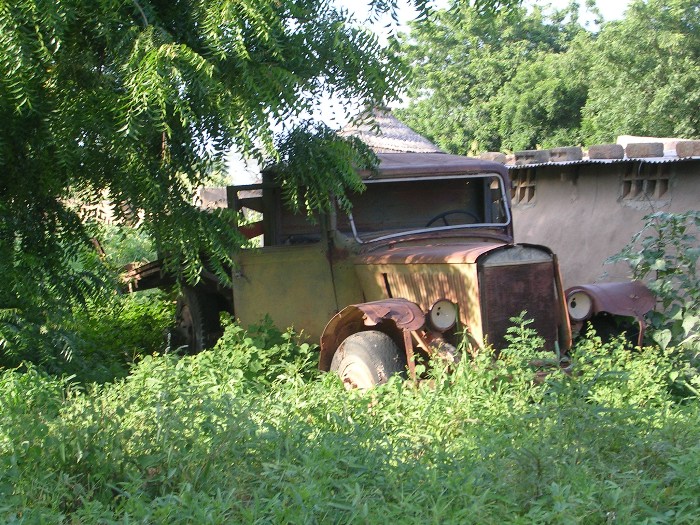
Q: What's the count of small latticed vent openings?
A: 2